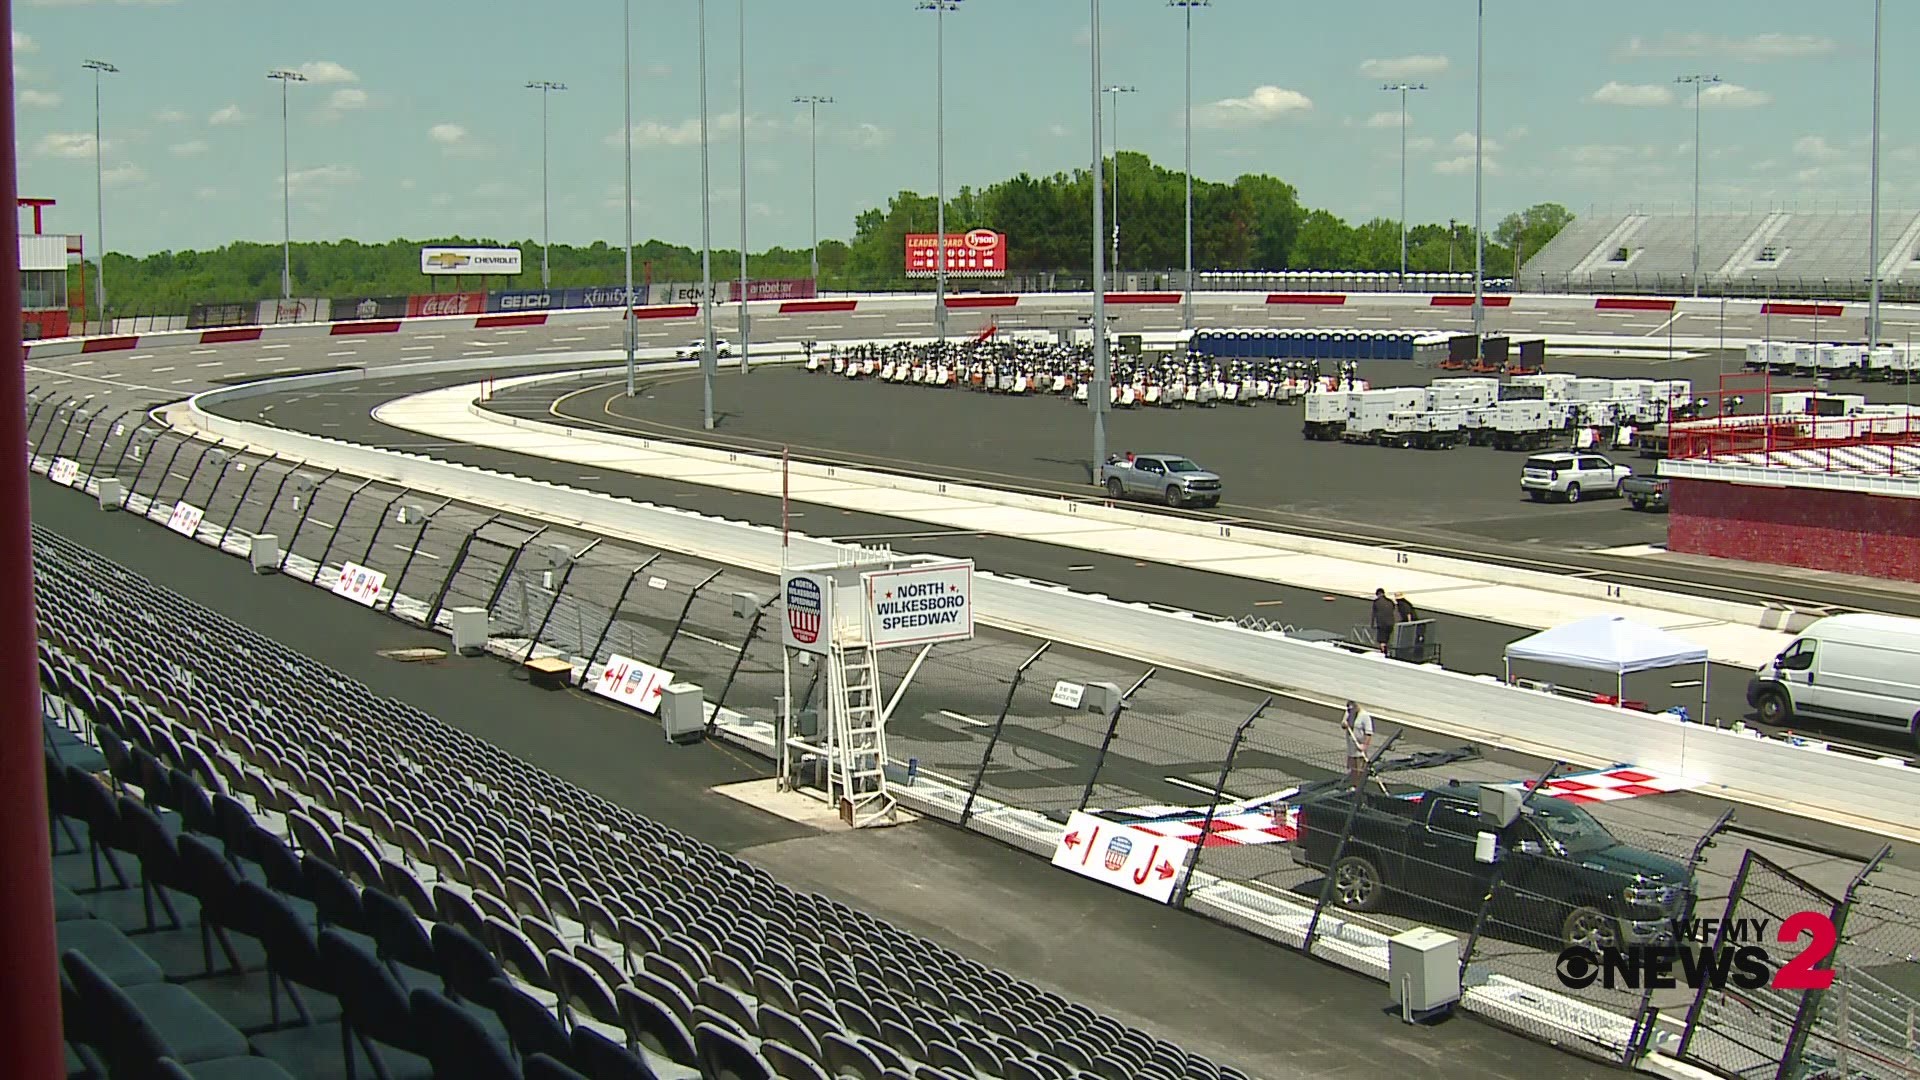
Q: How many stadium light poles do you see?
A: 15